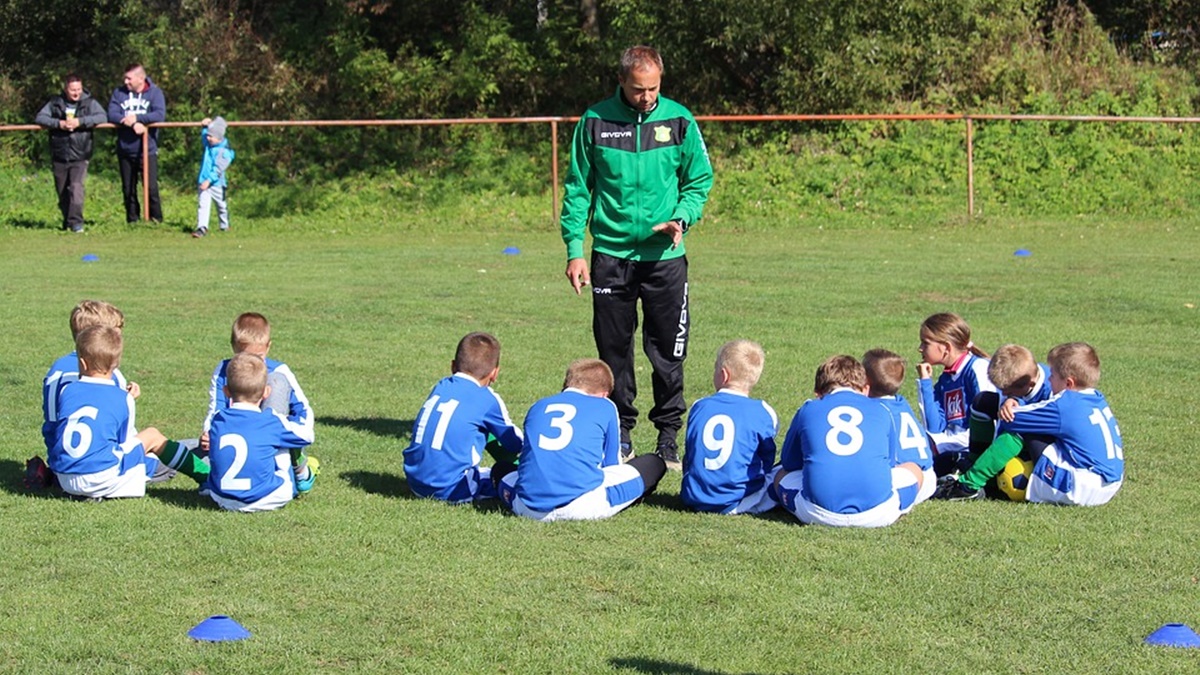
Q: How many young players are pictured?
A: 12